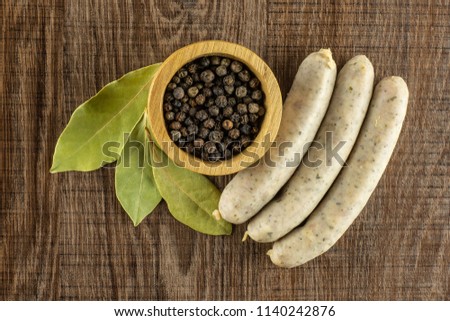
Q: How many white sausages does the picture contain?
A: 3